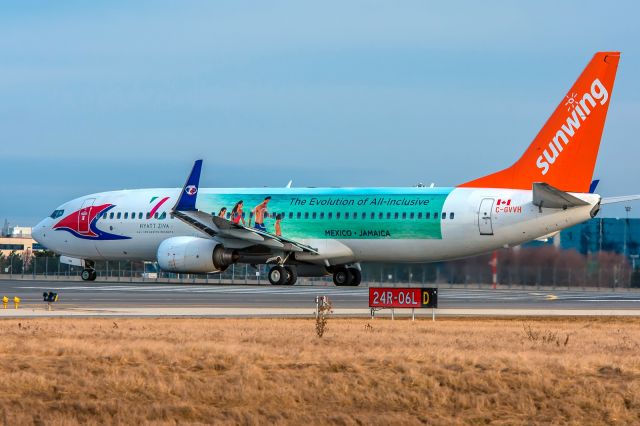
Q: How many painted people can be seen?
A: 4